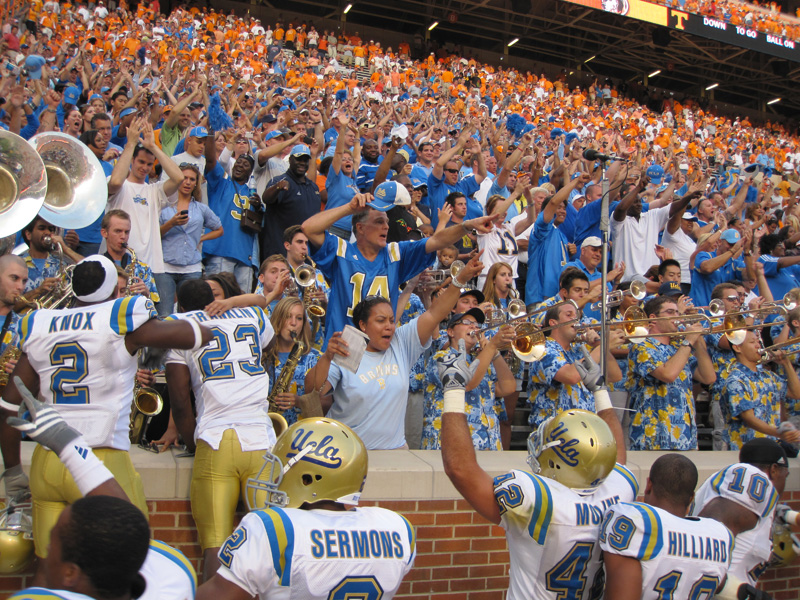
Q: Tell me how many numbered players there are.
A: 6